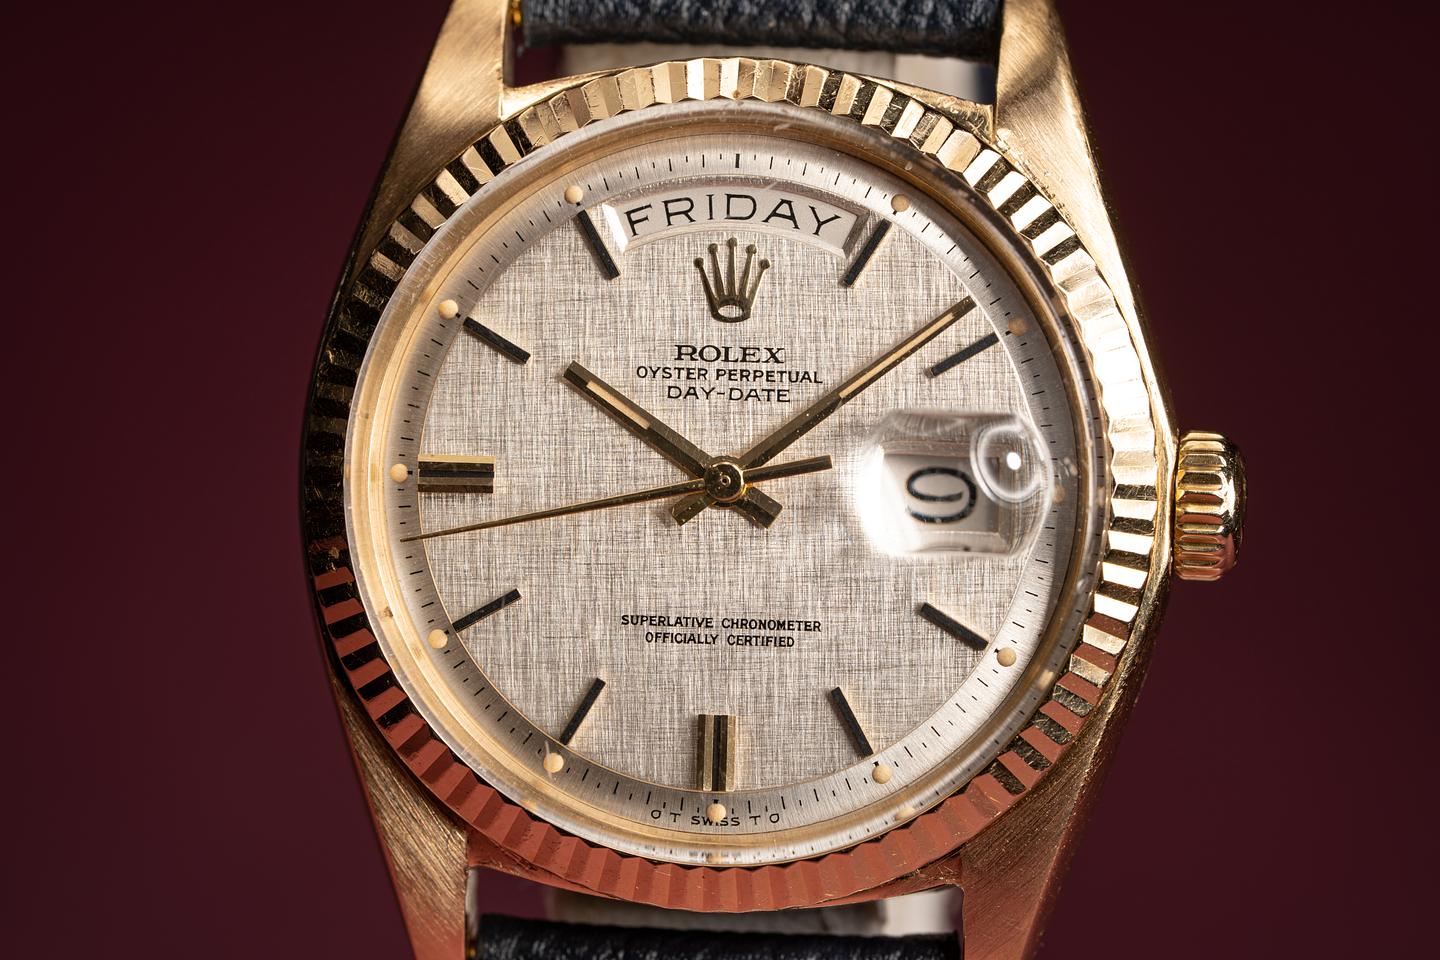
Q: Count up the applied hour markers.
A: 10